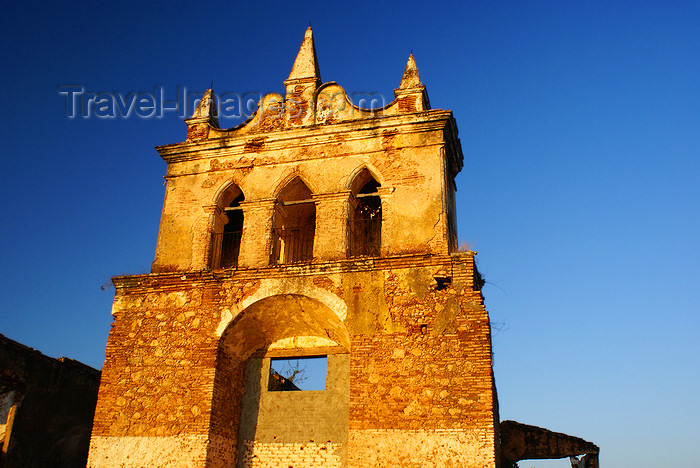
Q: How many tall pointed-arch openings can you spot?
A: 3